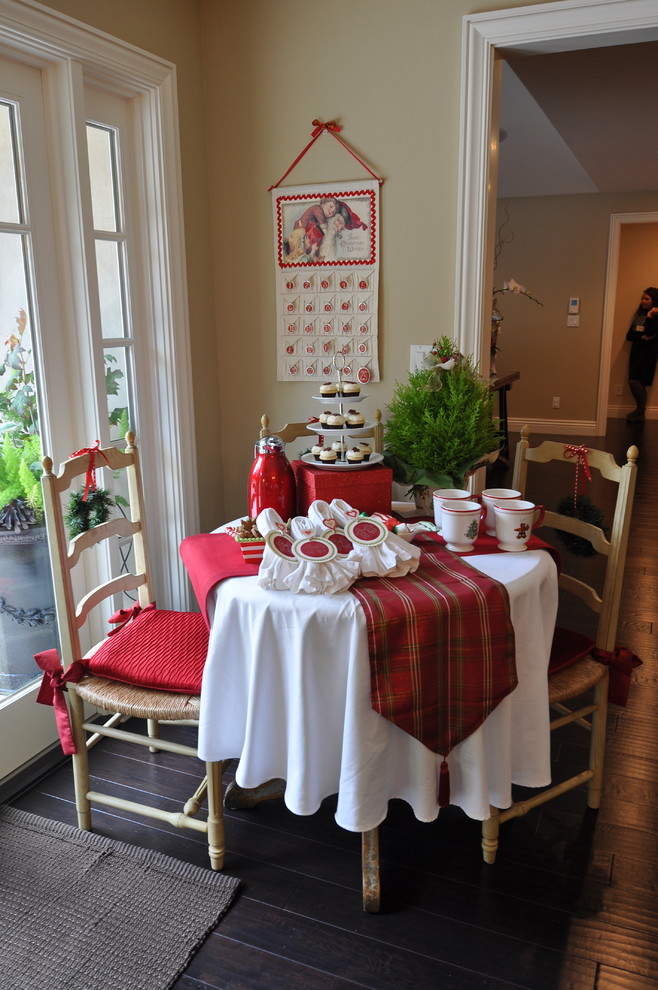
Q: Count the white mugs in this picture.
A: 4